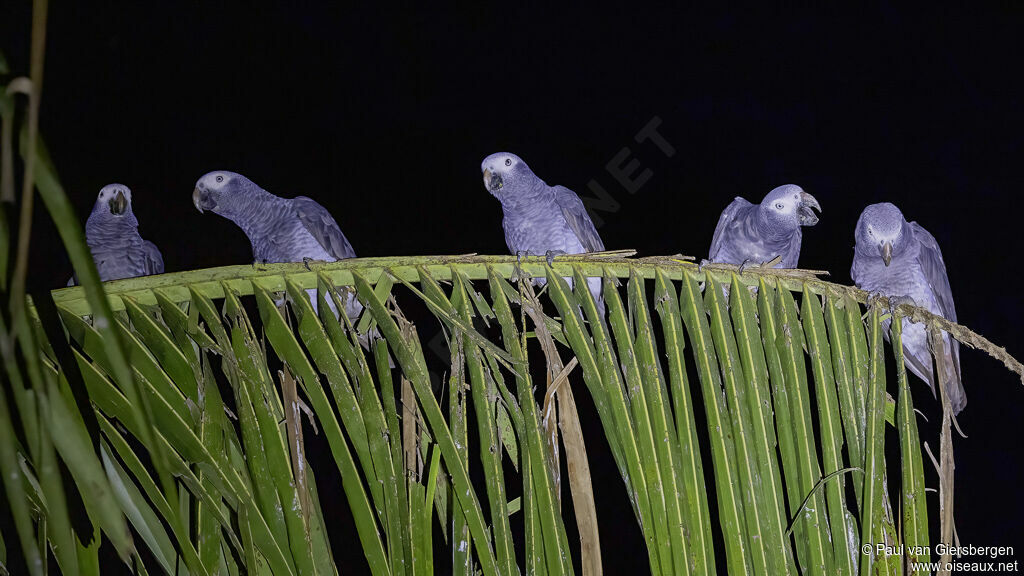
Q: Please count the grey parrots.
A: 5